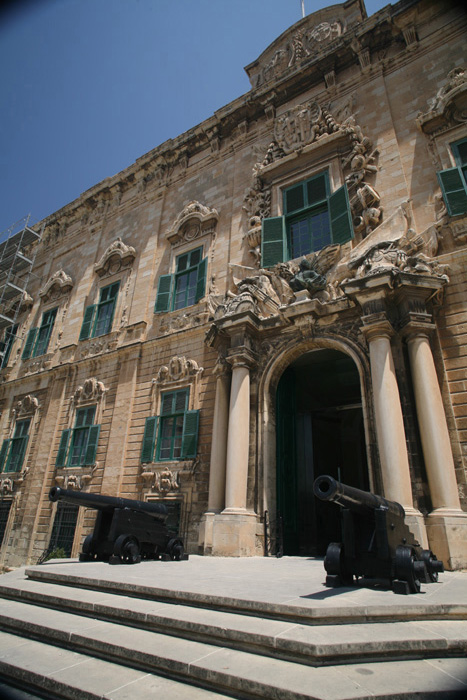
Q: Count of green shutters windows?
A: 9